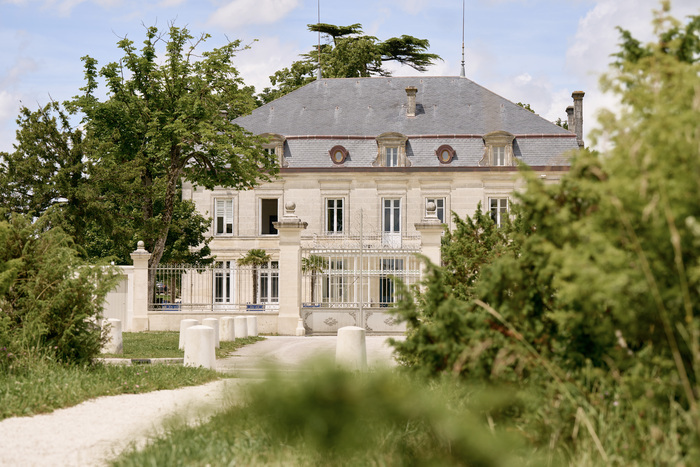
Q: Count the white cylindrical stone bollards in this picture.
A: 8